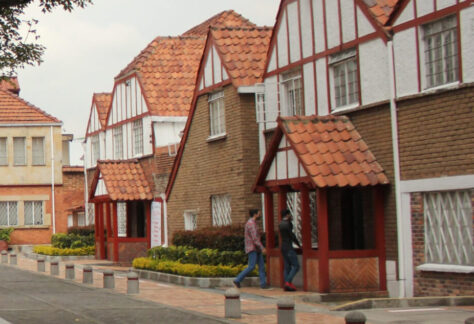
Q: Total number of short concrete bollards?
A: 11